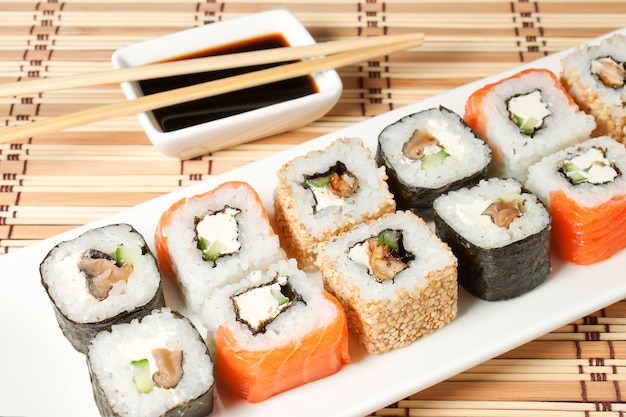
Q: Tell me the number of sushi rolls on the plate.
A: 11